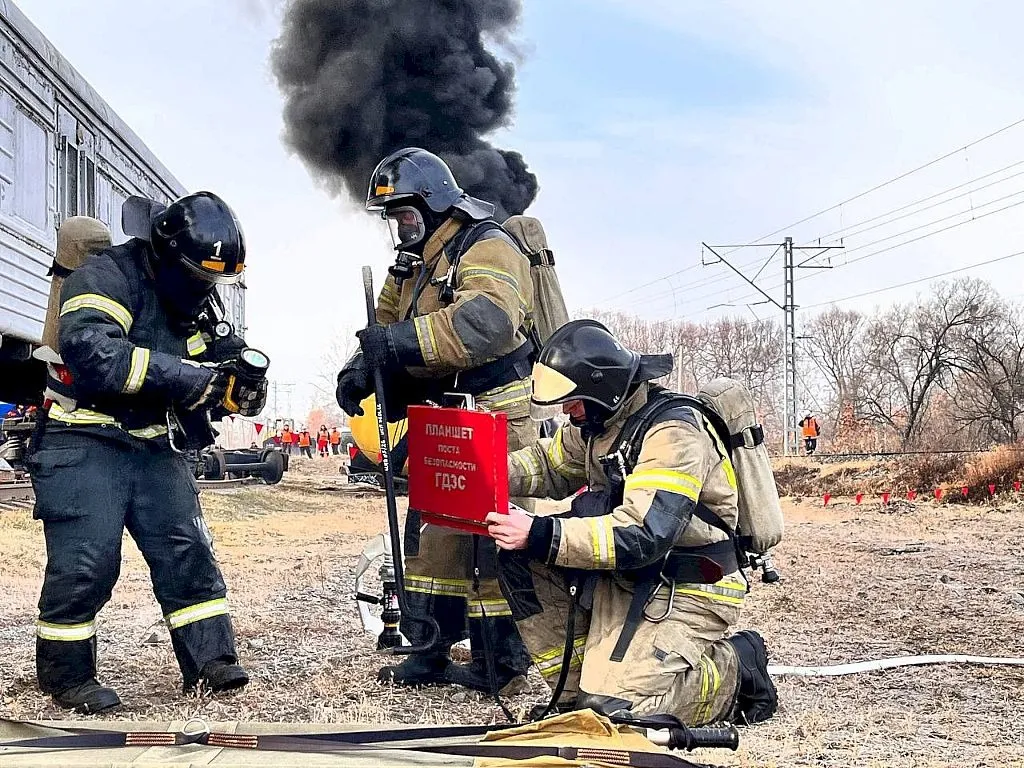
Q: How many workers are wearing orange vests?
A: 5